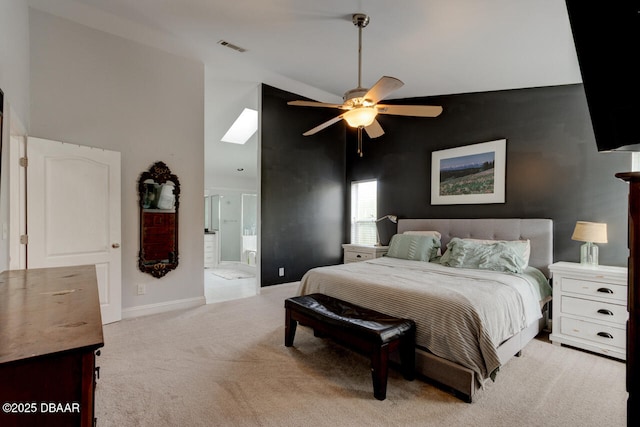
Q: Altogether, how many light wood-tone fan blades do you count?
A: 5